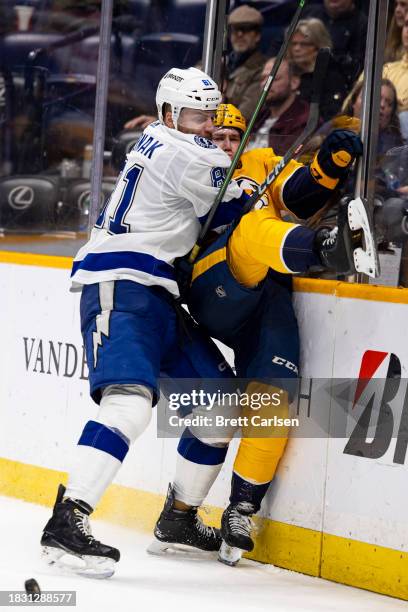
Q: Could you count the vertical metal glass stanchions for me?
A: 3